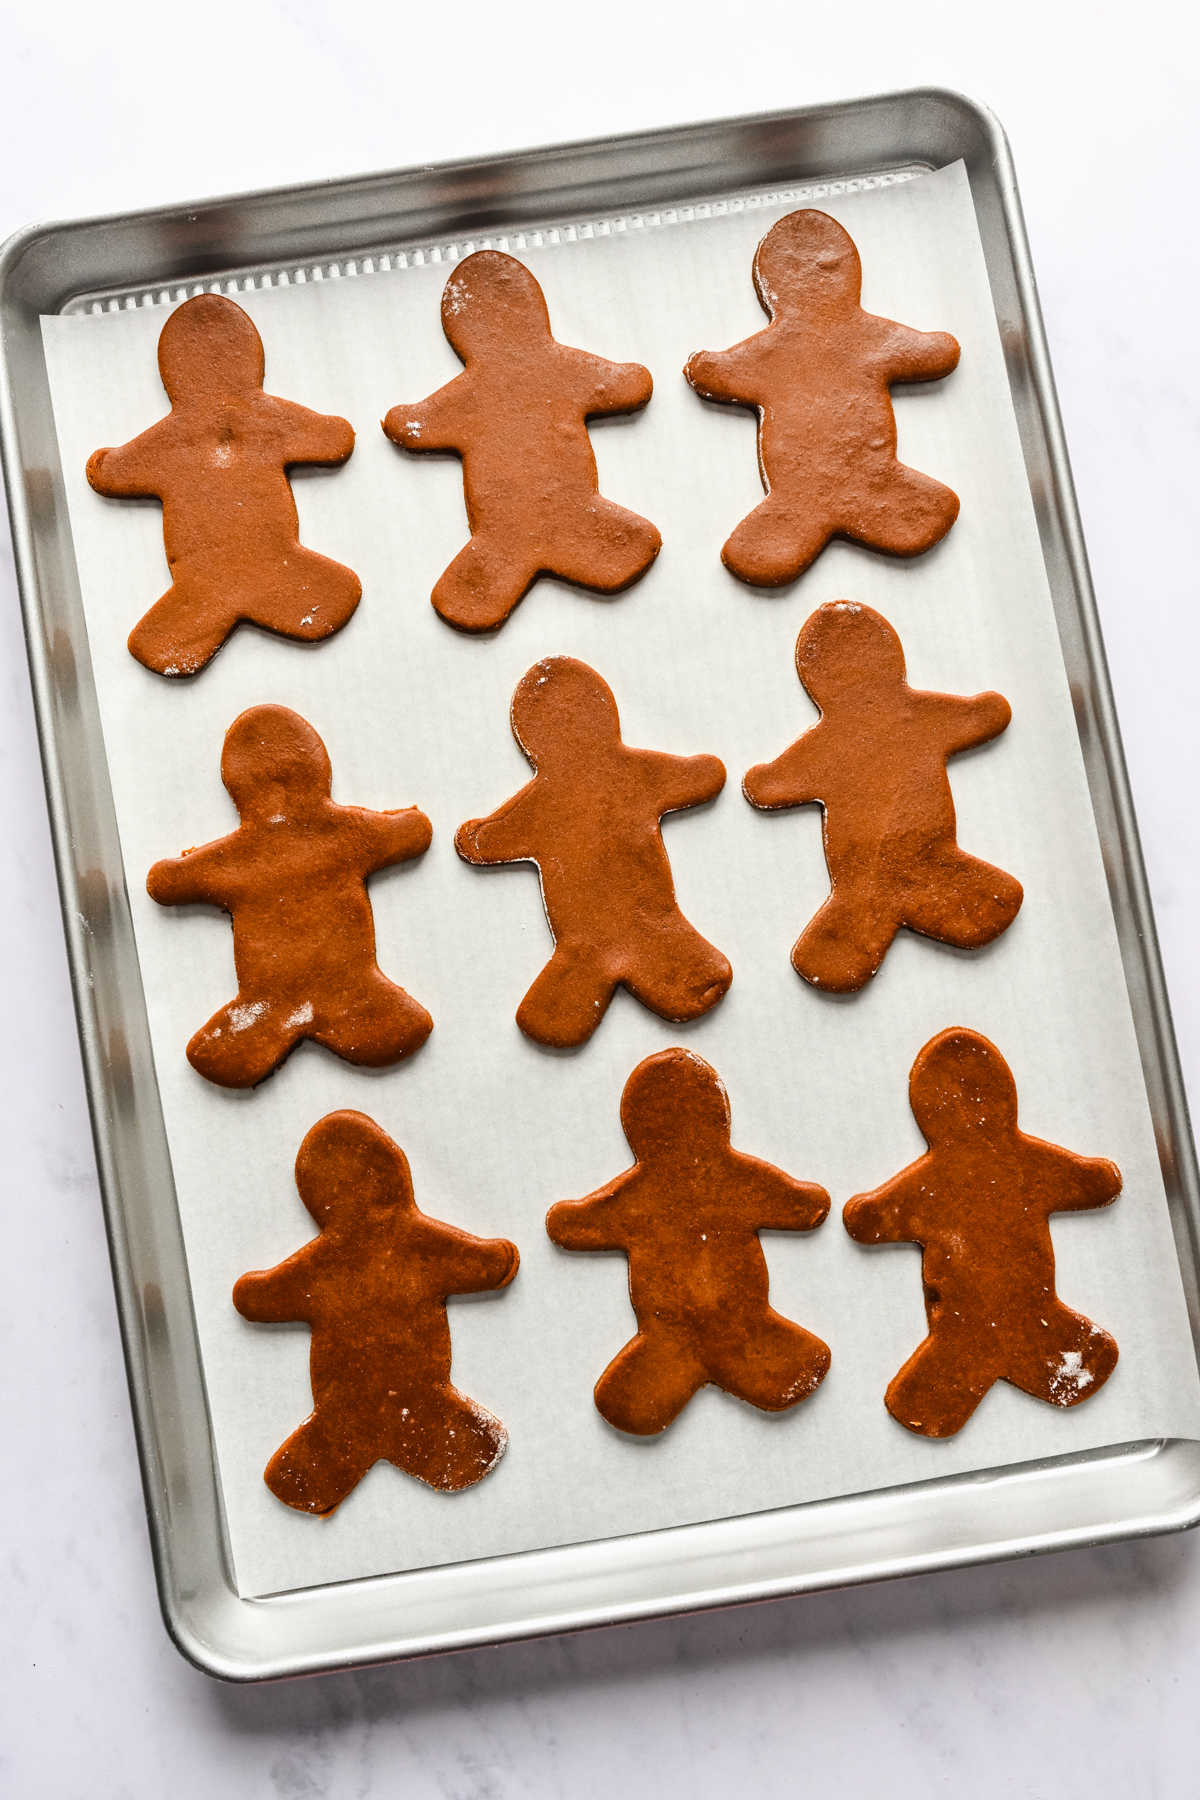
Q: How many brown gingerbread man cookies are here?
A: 9